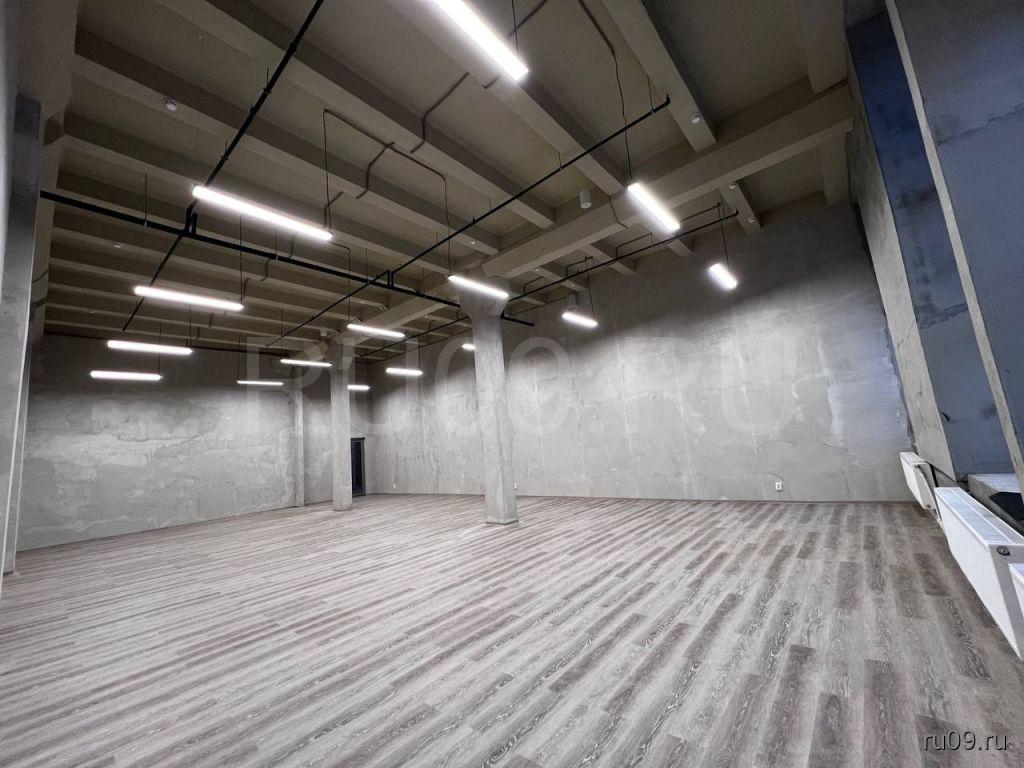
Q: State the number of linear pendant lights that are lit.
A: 15